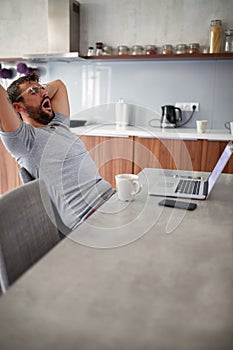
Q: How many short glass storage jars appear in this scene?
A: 7